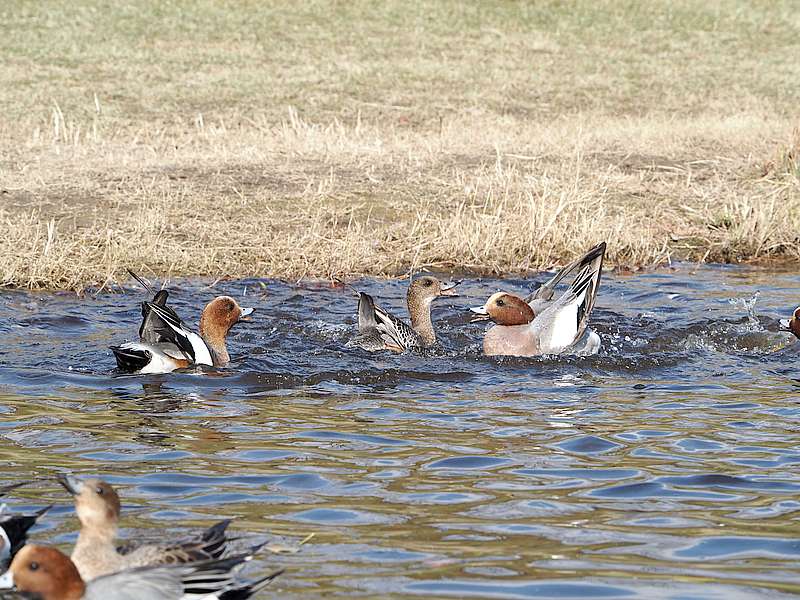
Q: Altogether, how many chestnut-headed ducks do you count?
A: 4